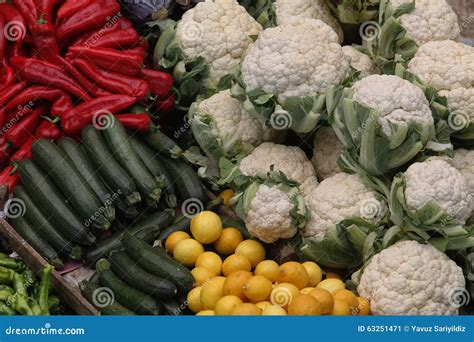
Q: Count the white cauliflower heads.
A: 15